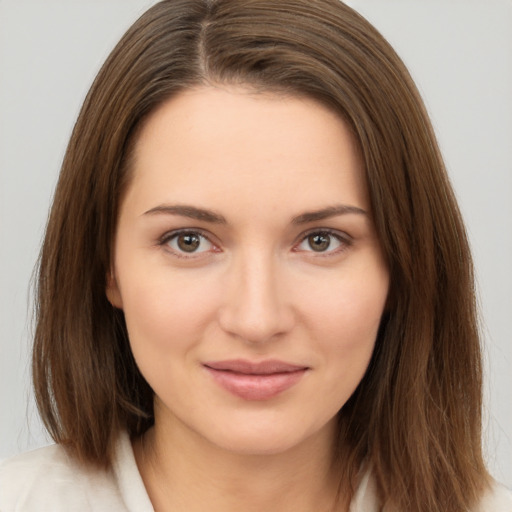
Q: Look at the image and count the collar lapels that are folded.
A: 2